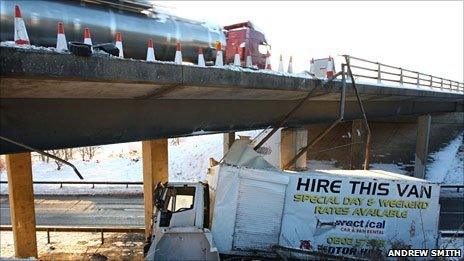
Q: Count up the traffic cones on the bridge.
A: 13